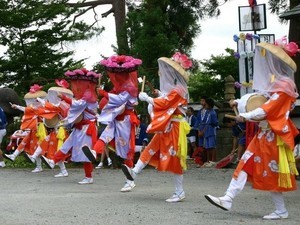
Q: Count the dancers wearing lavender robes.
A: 2